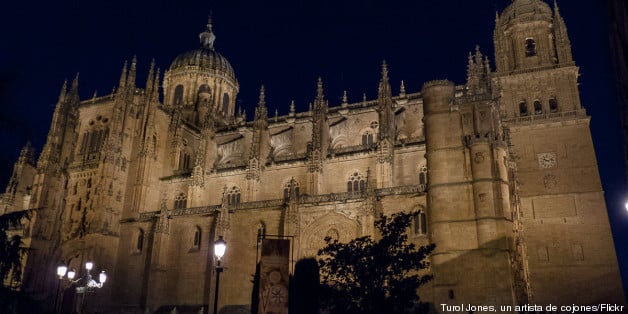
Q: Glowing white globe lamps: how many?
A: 5